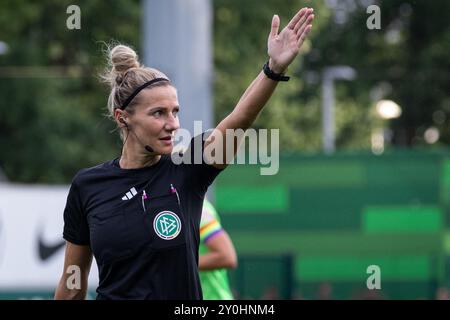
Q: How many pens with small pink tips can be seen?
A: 2